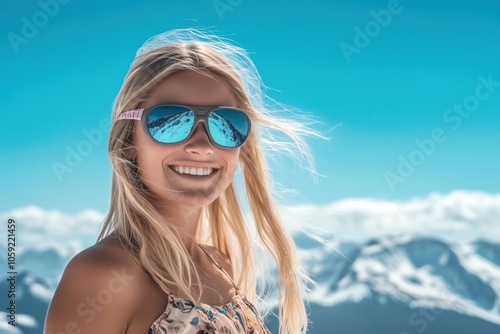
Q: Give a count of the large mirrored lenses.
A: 2